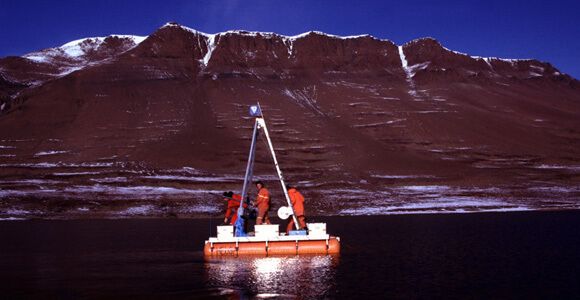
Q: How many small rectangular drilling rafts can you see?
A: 1